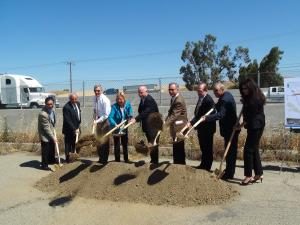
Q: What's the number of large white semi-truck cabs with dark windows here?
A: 1